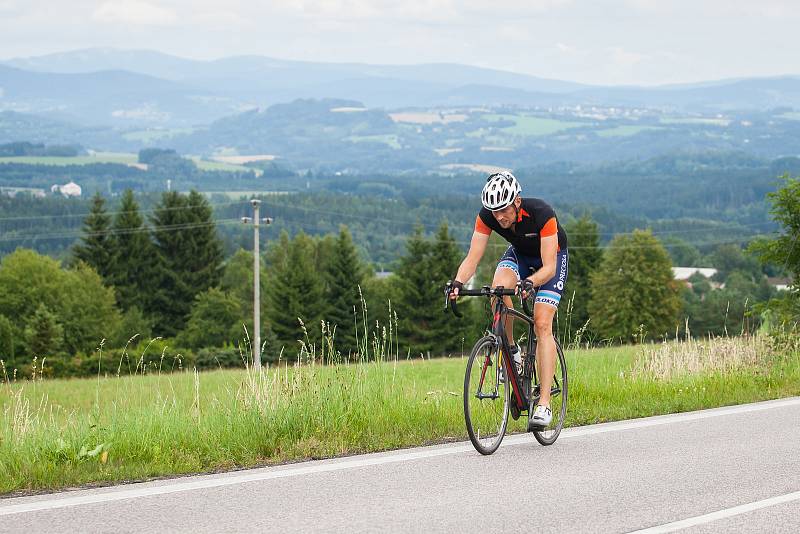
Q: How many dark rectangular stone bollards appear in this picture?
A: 0